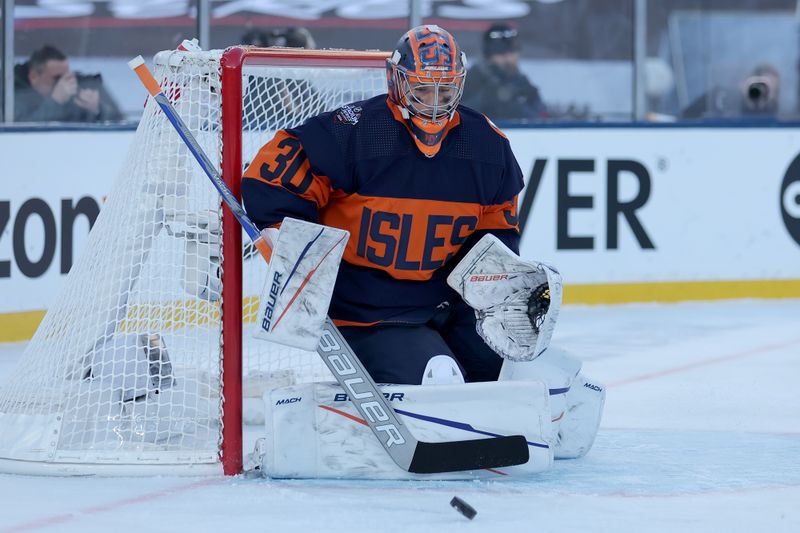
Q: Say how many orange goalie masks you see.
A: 1